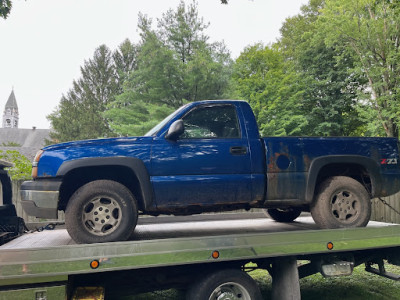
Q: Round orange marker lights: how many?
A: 3